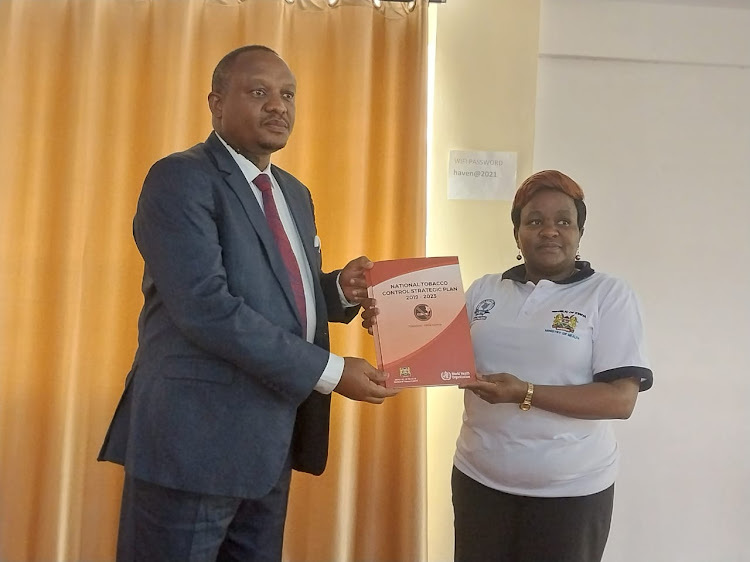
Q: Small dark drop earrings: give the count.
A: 2